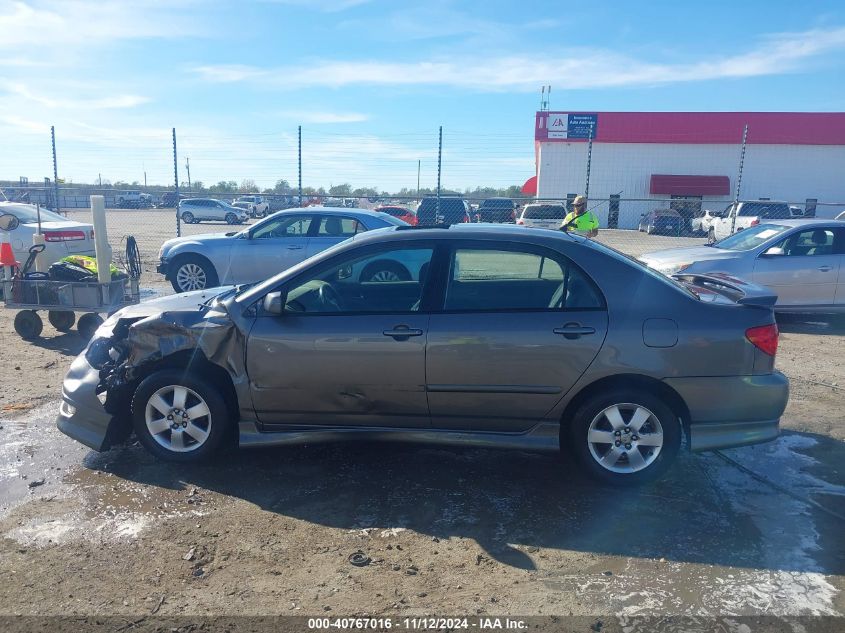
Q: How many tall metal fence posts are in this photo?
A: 6